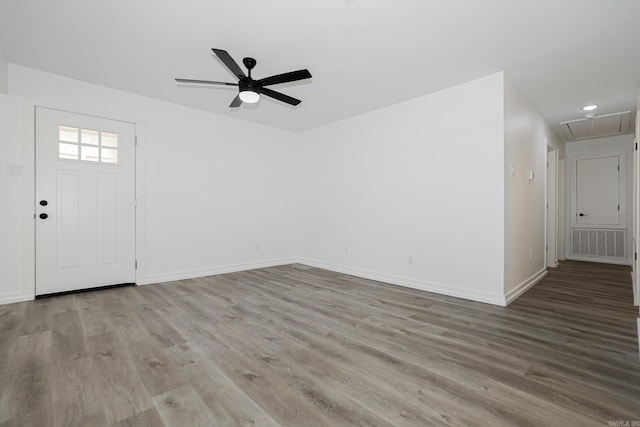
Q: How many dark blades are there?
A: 5